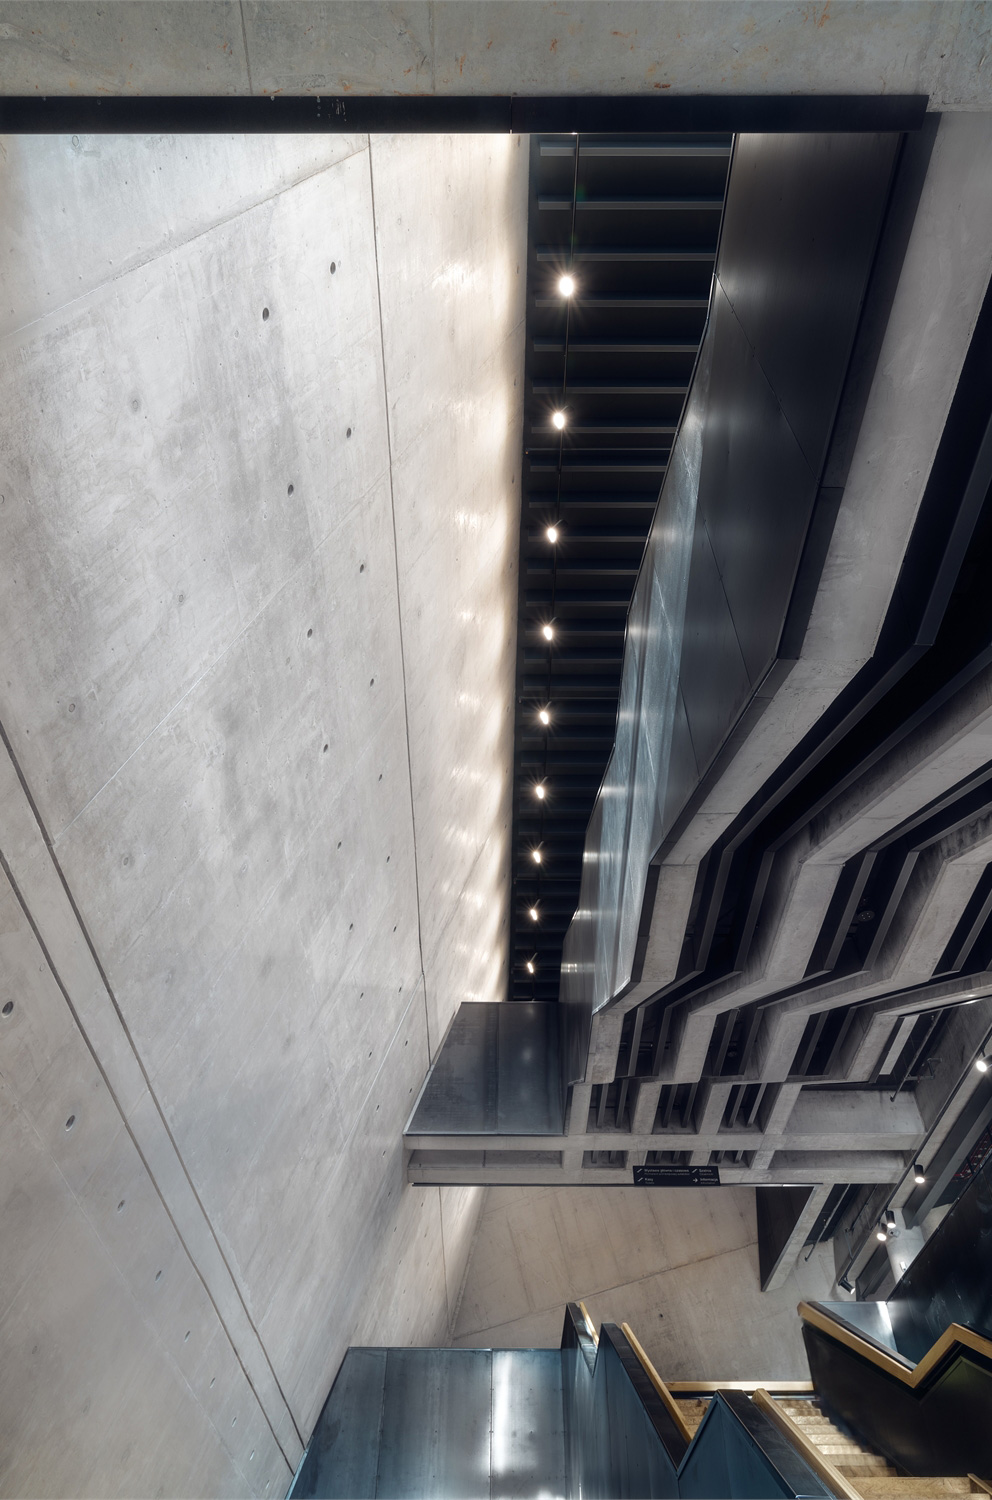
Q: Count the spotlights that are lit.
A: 14